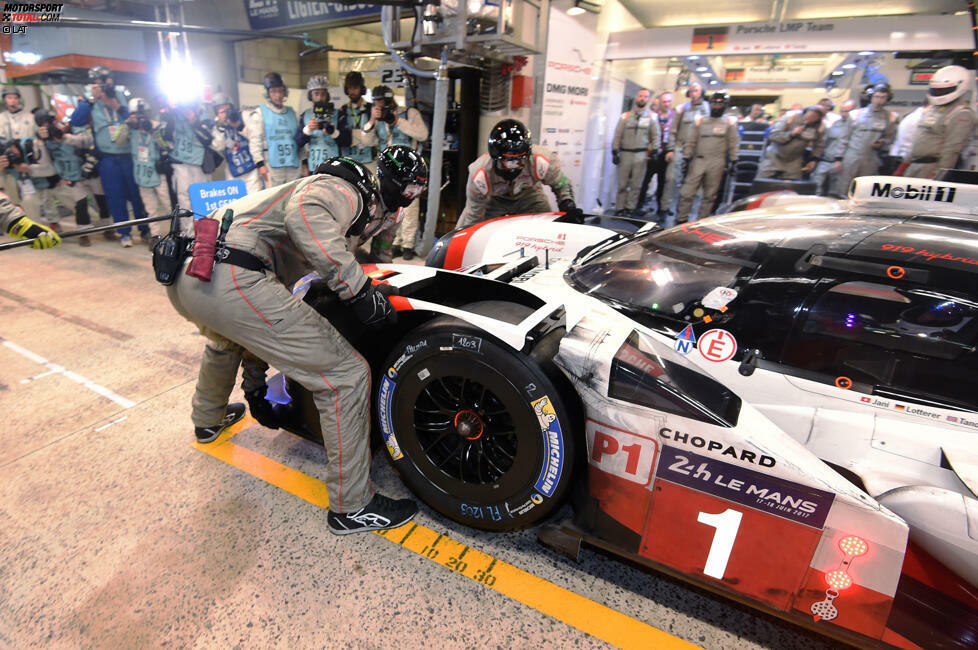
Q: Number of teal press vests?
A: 9